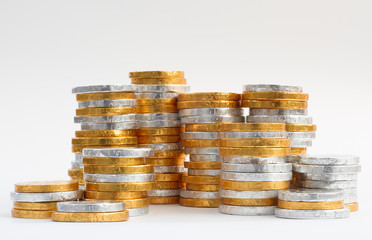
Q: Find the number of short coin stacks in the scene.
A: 3